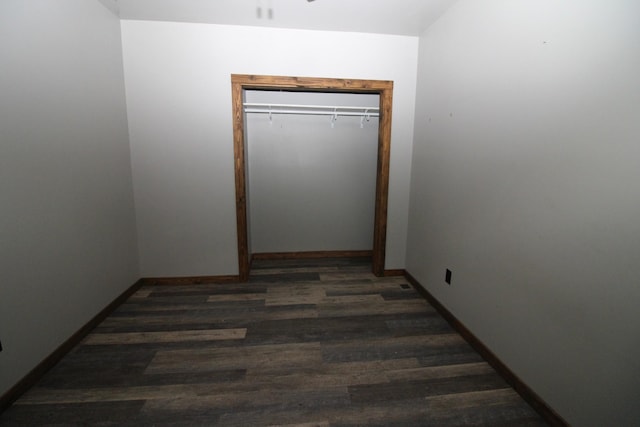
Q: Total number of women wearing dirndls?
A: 0